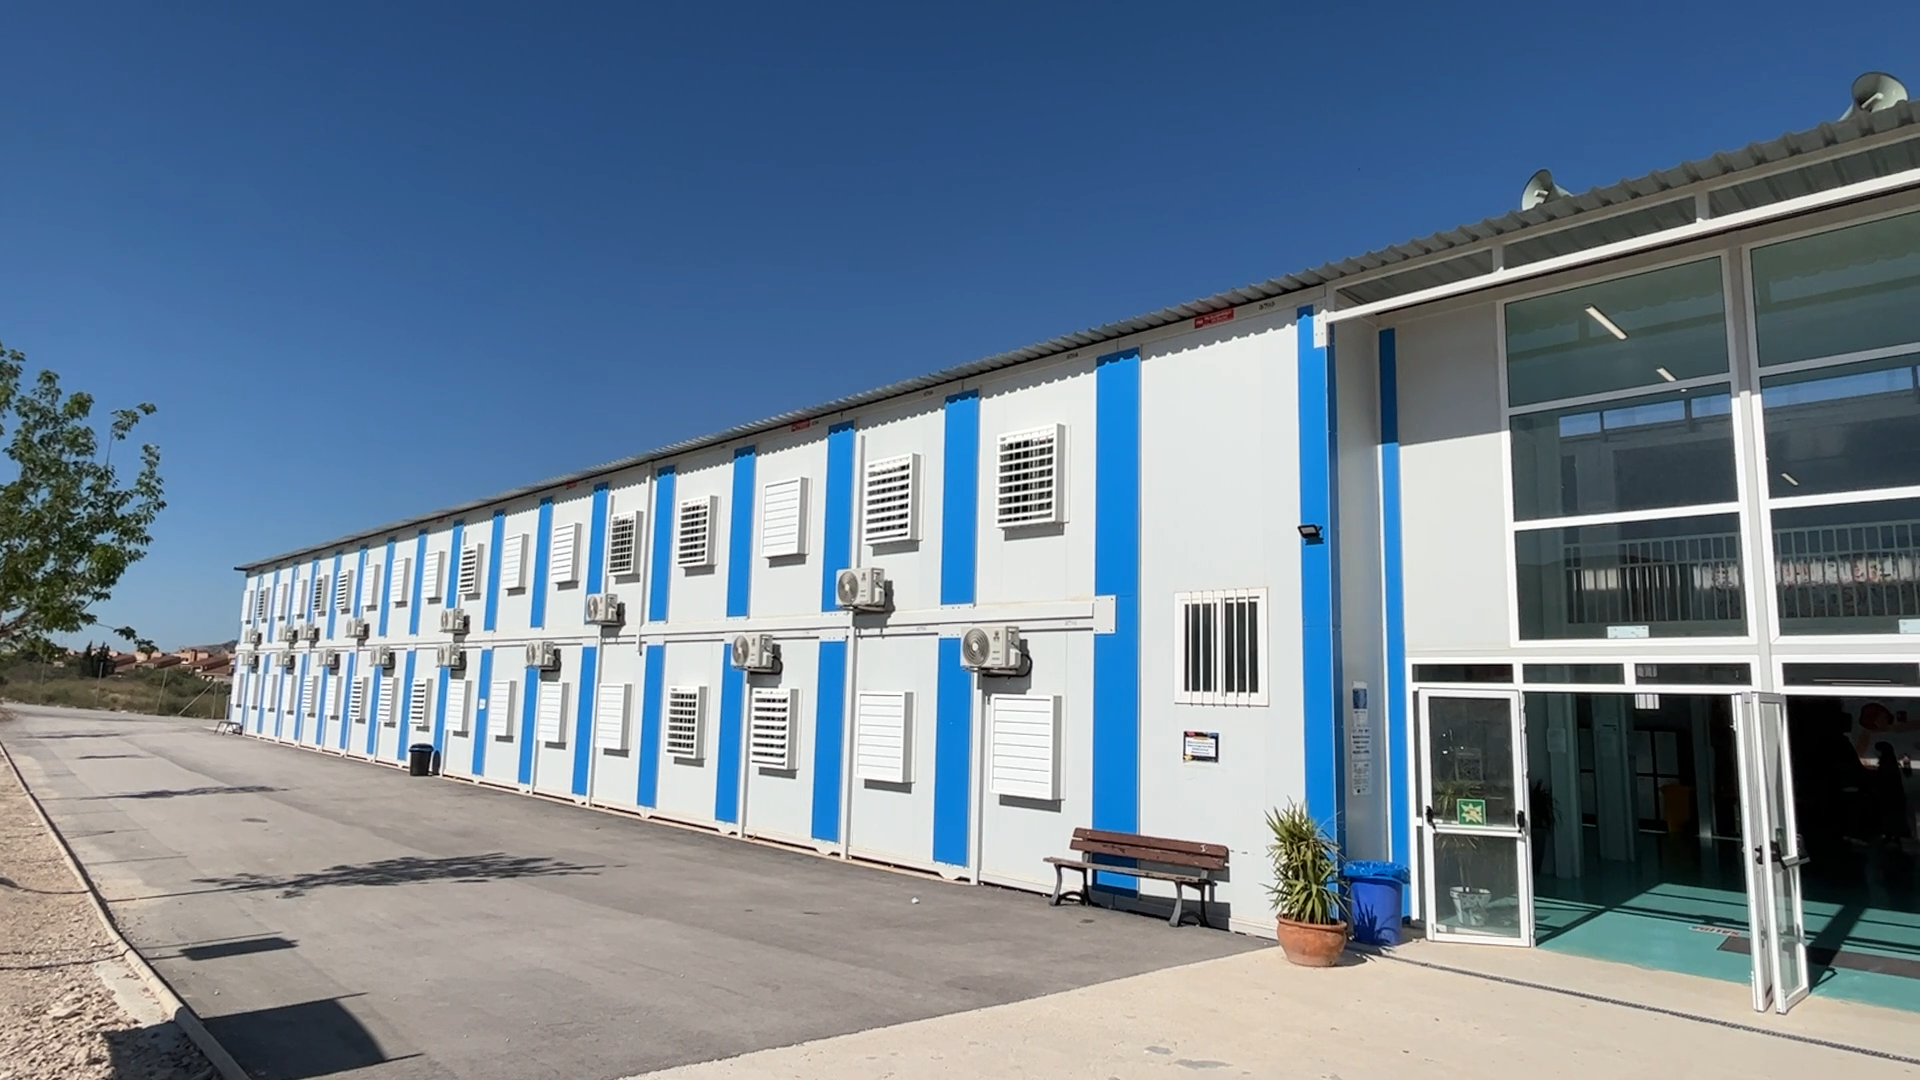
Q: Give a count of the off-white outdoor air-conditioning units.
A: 15